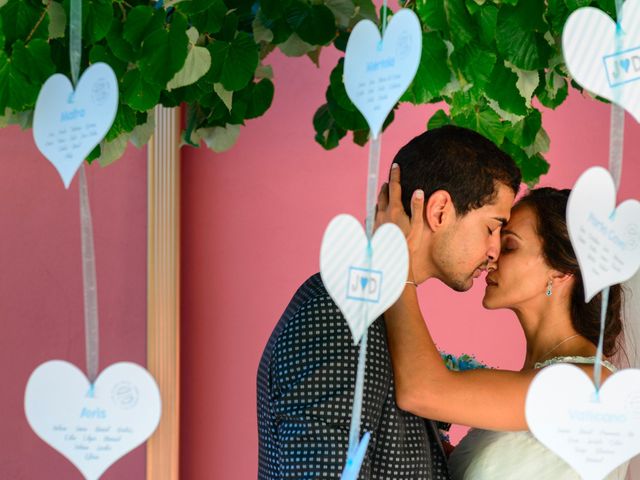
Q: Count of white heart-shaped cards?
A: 7